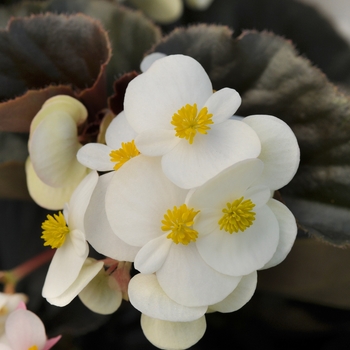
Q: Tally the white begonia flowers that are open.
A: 5